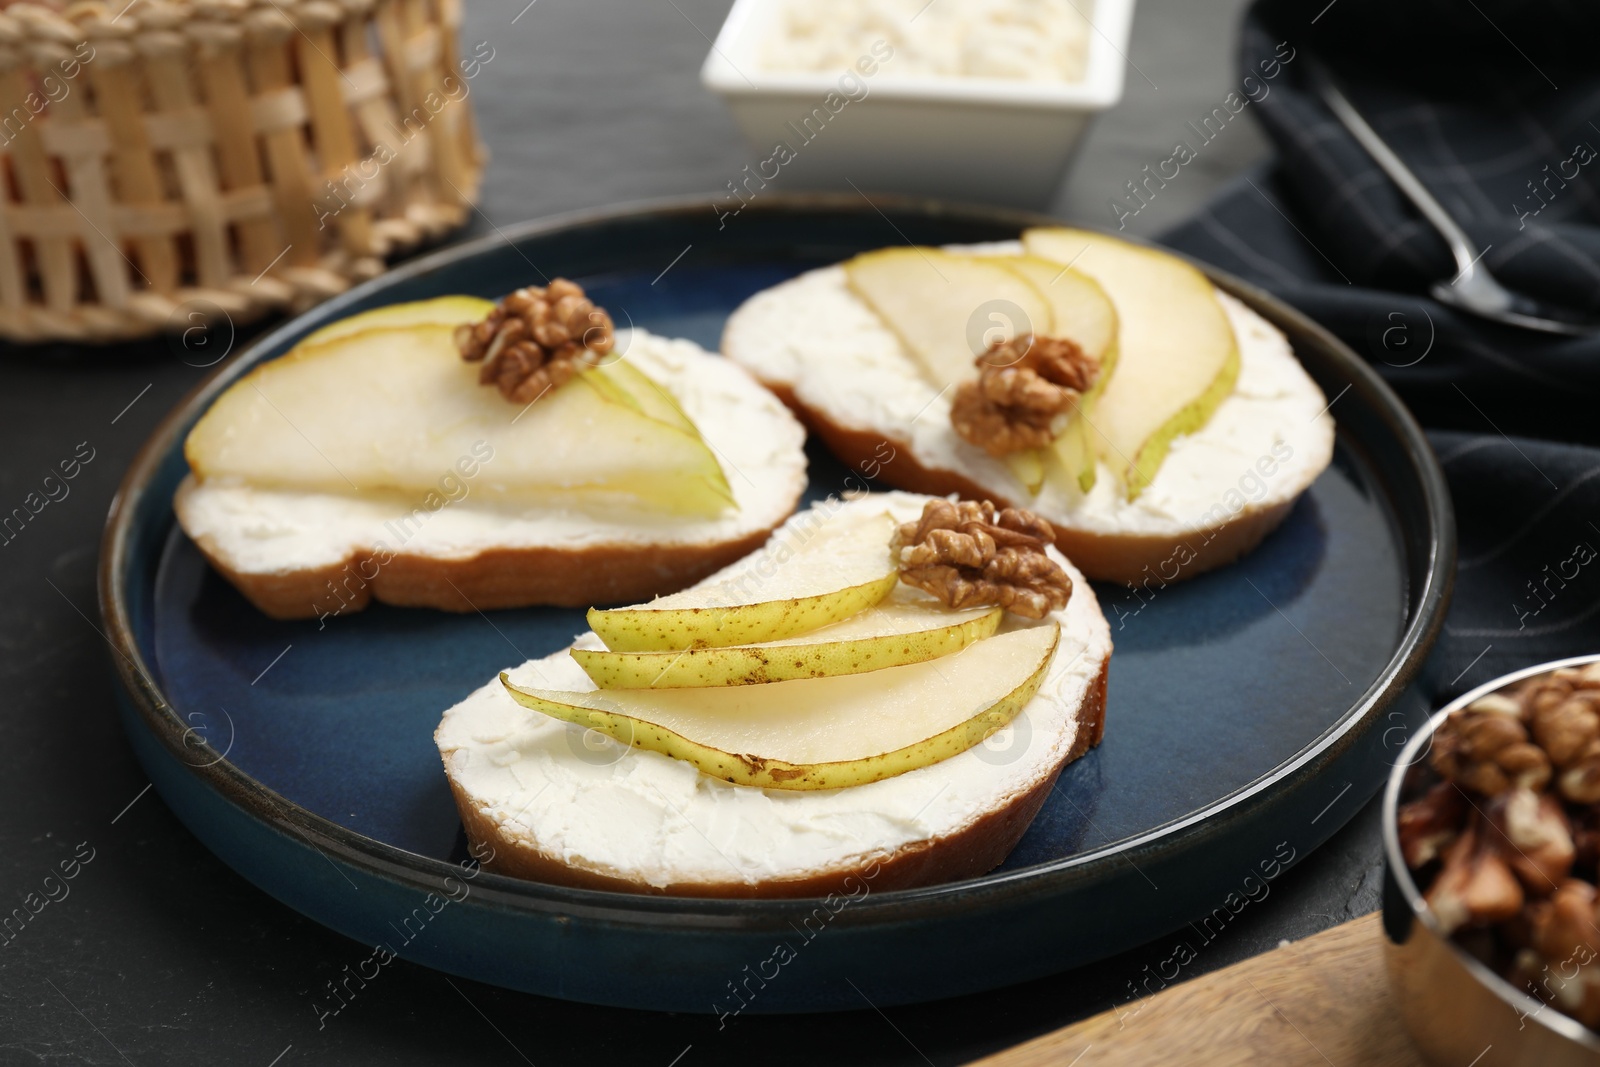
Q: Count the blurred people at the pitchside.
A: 0